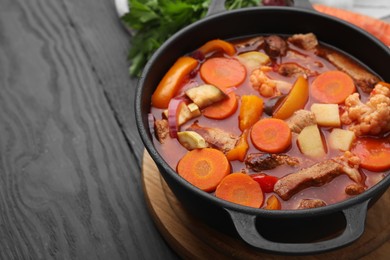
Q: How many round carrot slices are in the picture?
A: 7